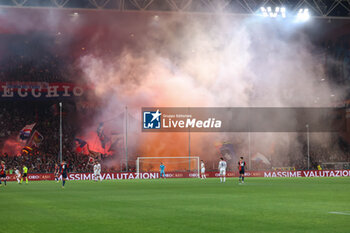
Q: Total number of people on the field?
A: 11